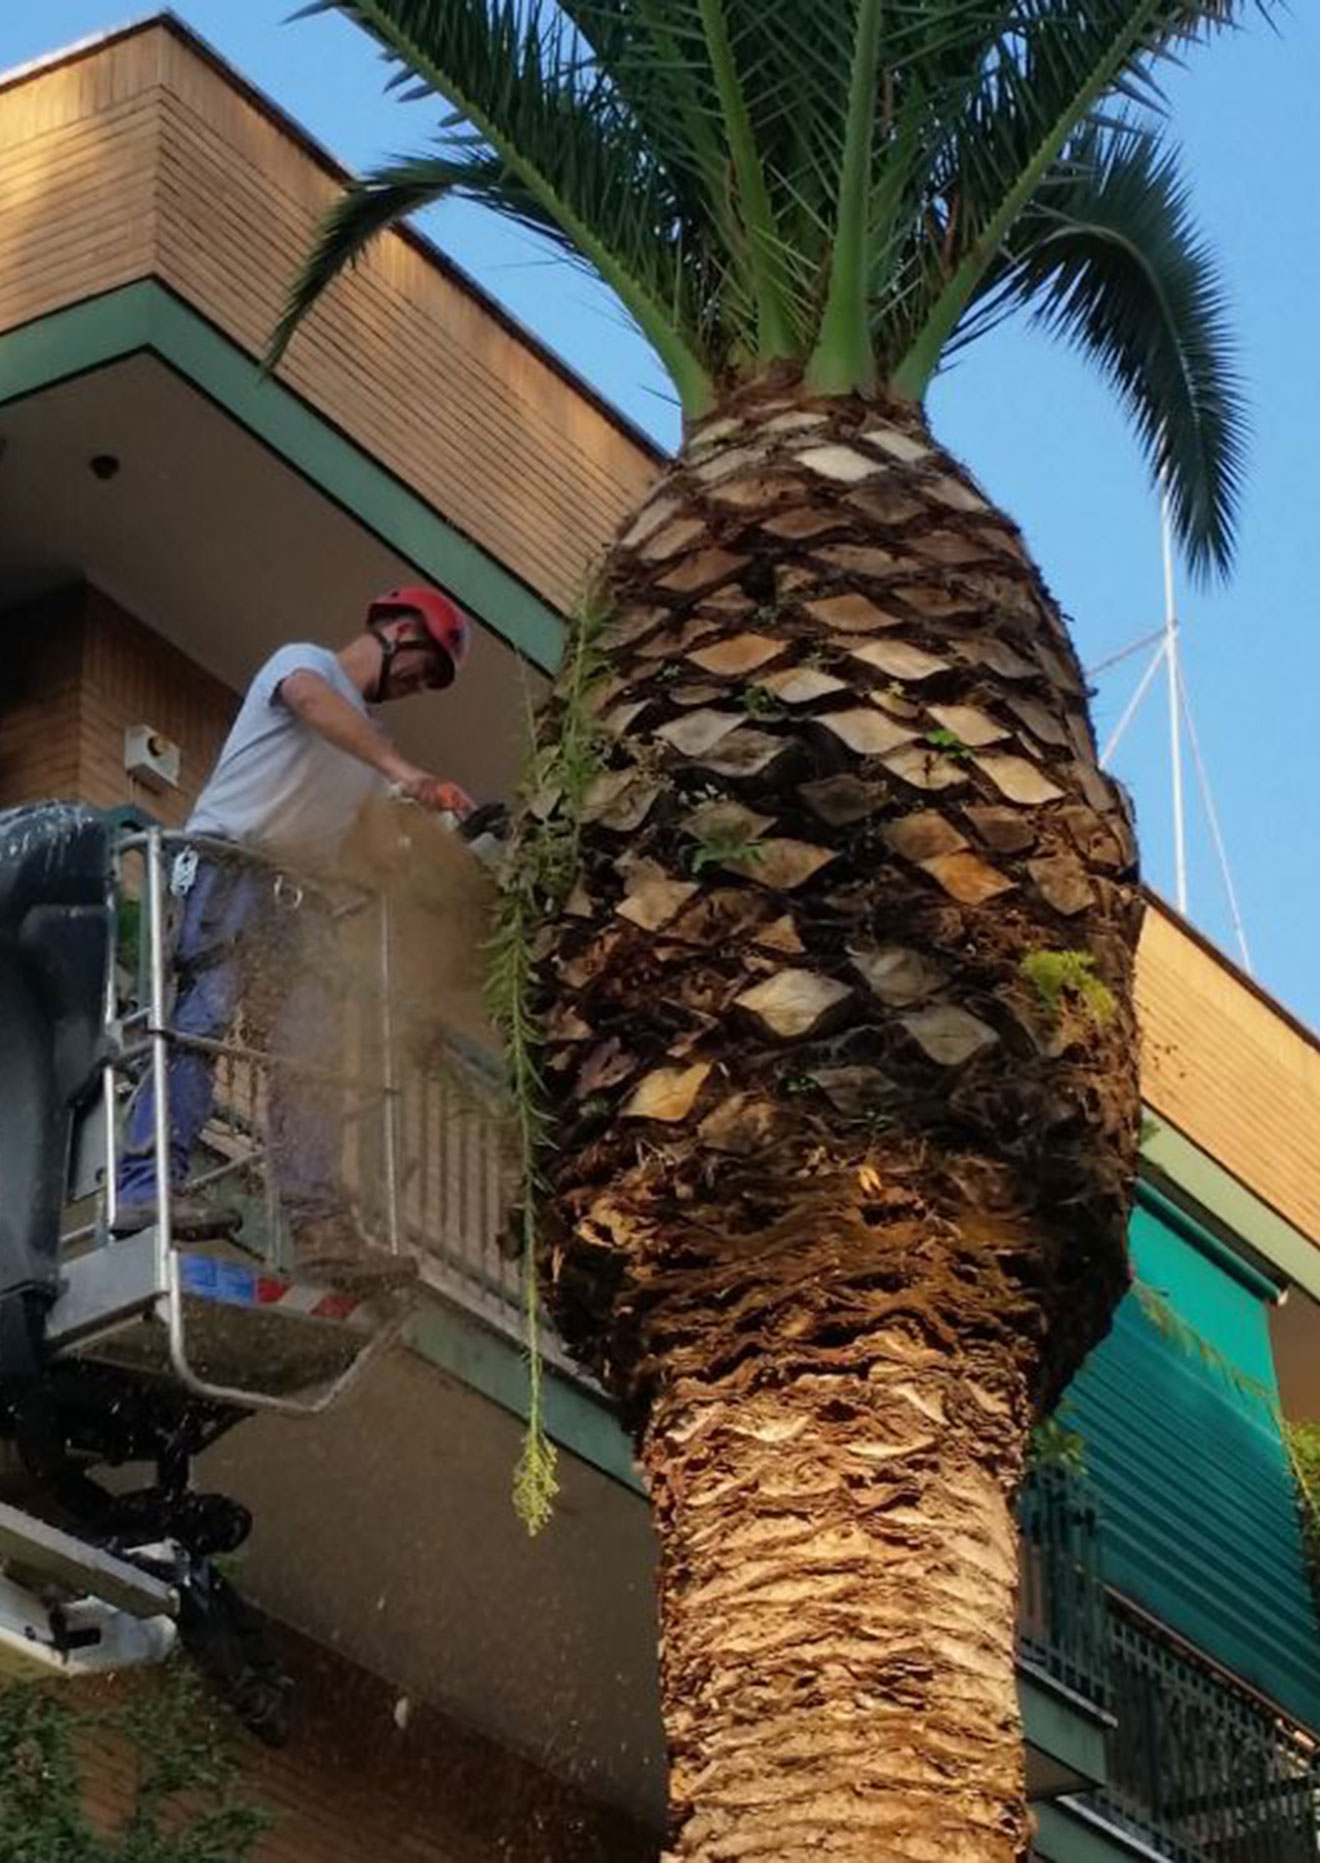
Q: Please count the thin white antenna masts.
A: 1